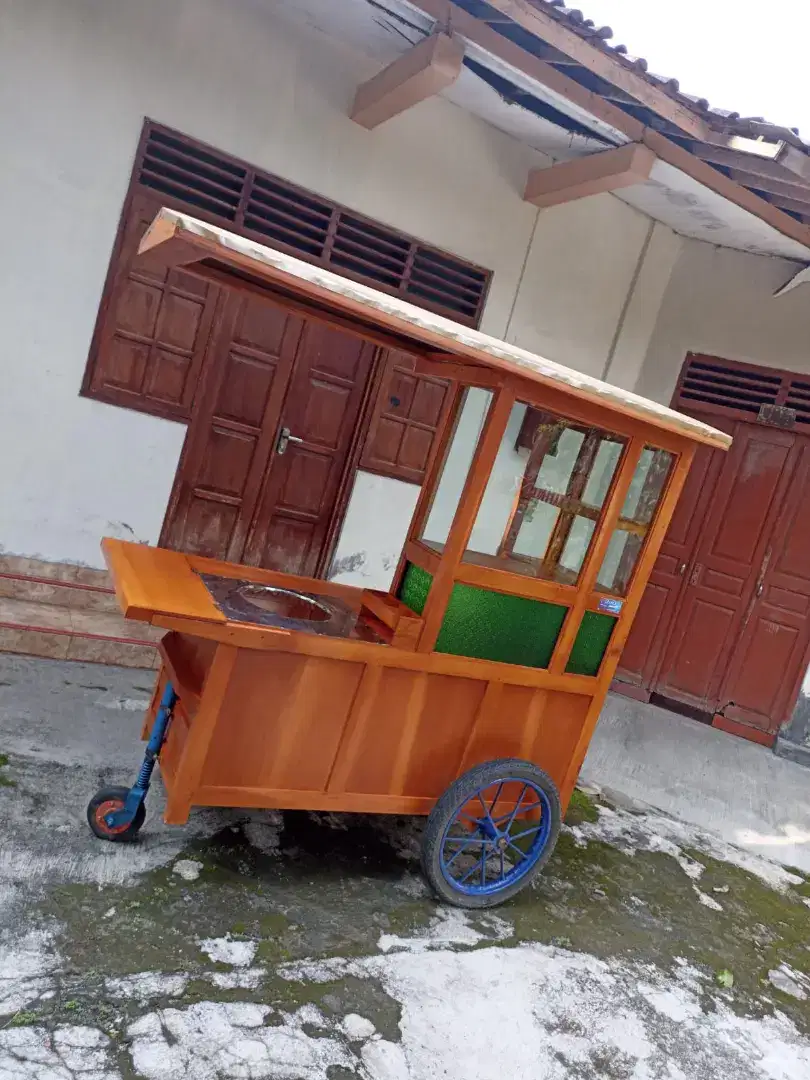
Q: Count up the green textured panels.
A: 3